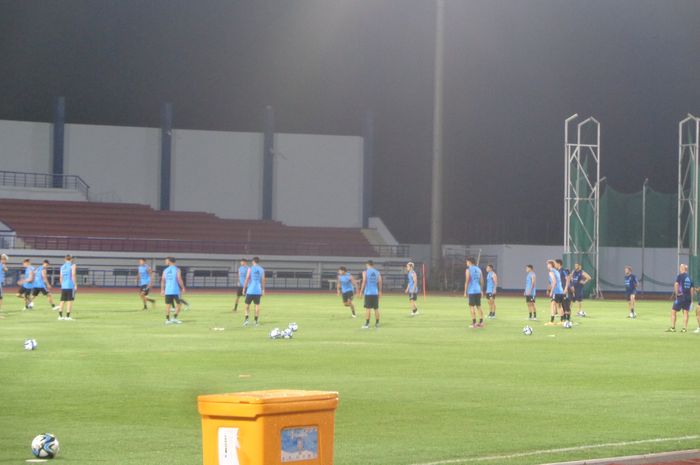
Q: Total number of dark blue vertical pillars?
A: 4